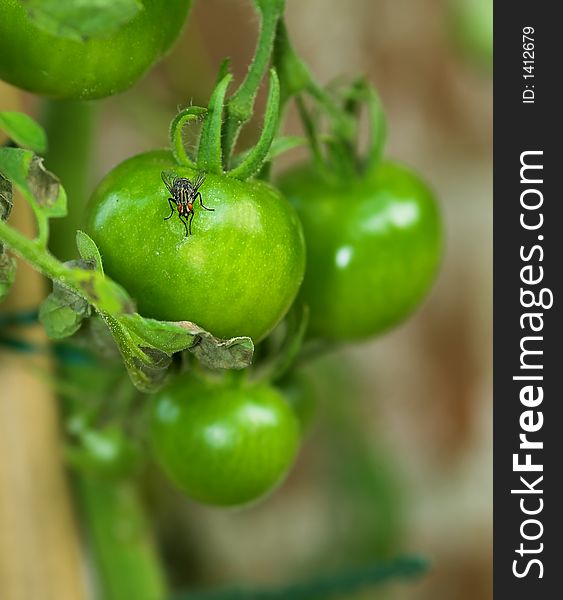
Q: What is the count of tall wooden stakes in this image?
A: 1